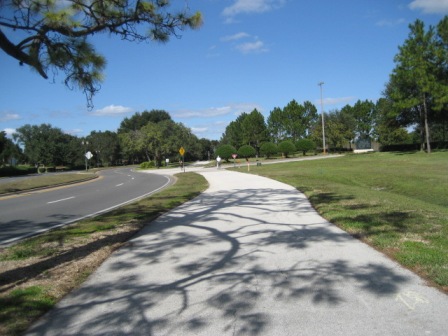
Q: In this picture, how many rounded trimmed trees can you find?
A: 5